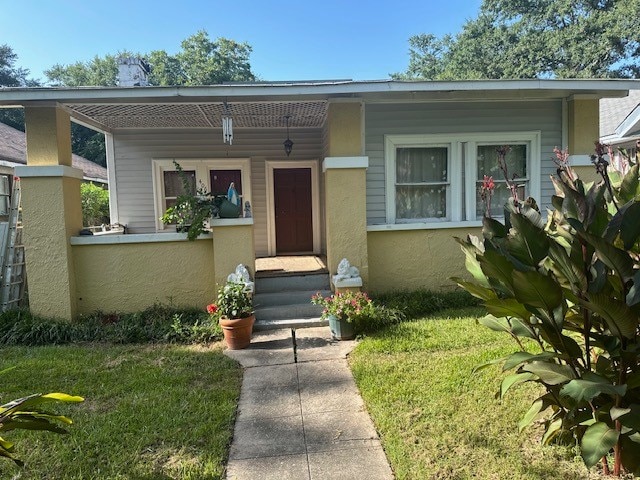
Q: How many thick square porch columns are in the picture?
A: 3